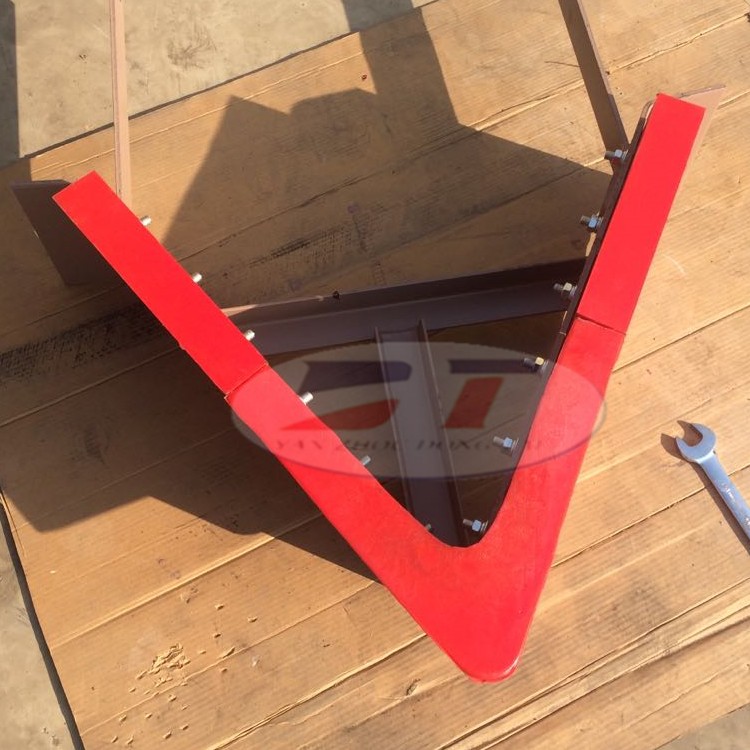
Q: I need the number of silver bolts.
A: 12